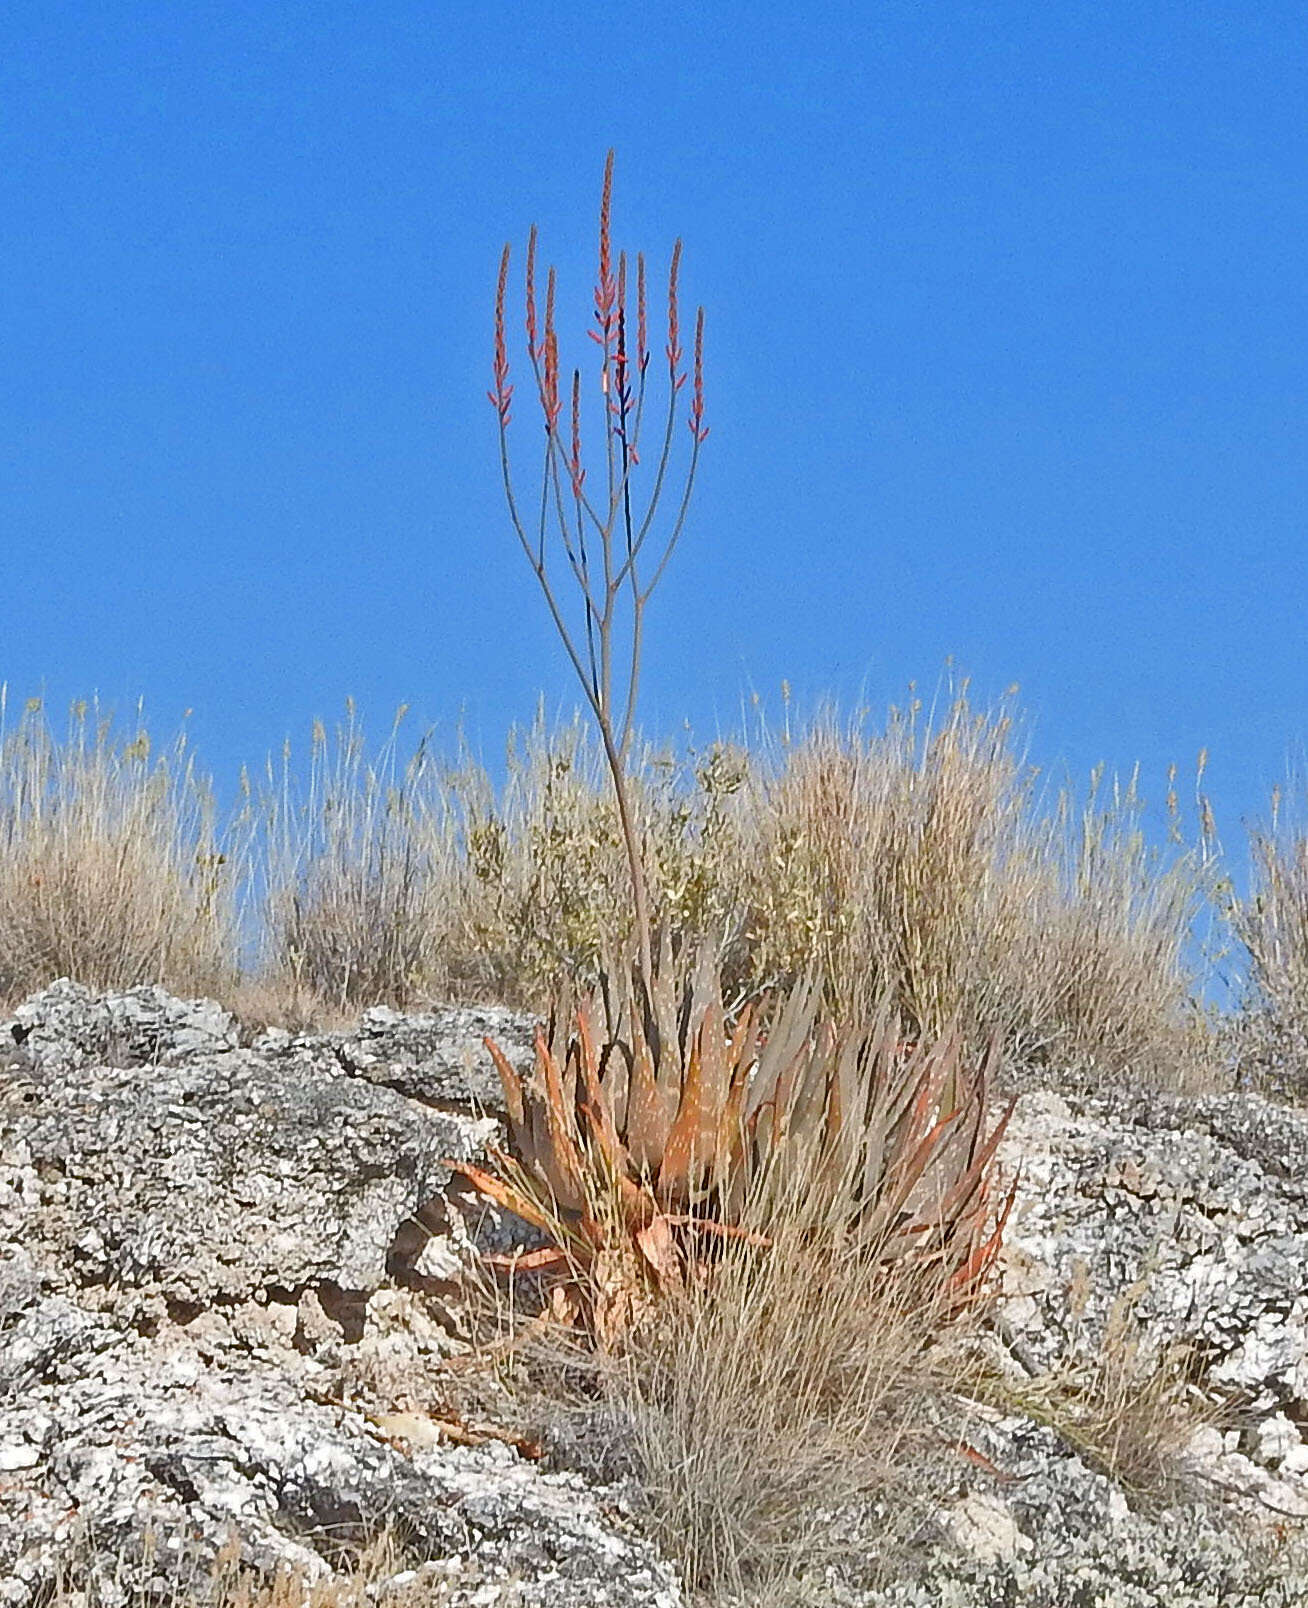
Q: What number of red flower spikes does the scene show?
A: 10